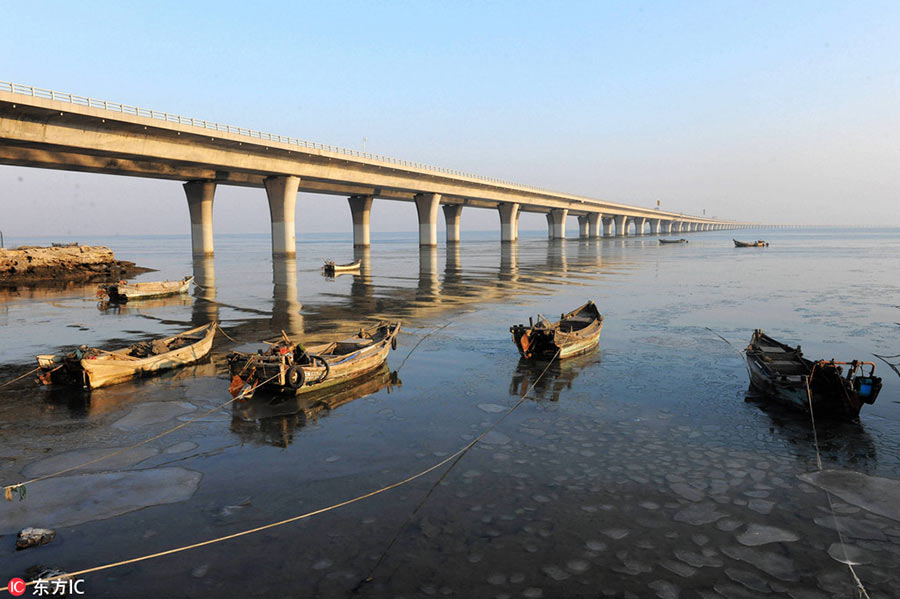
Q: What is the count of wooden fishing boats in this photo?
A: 8